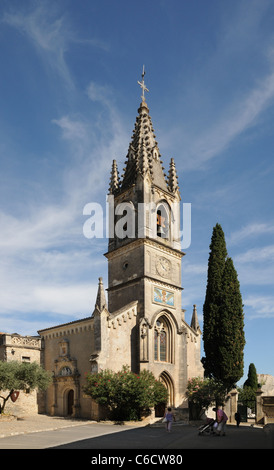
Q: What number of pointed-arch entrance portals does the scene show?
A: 1